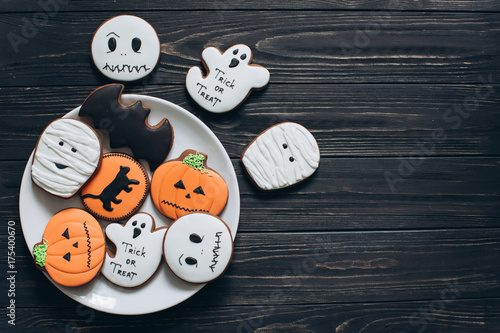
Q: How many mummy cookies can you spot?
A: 2